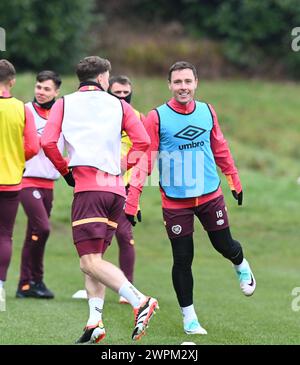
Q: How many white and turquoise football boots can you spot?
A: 2